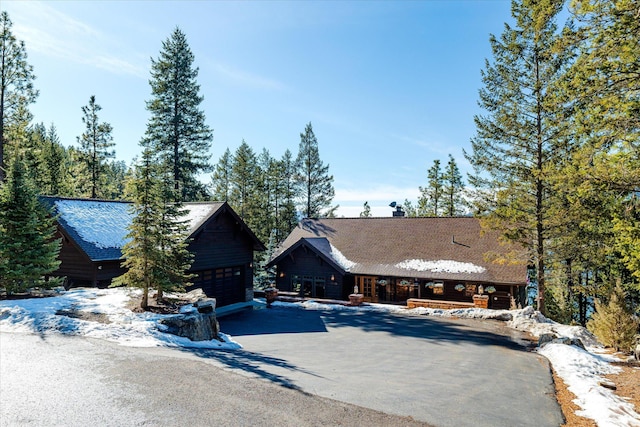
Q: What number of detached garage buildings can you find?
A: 1